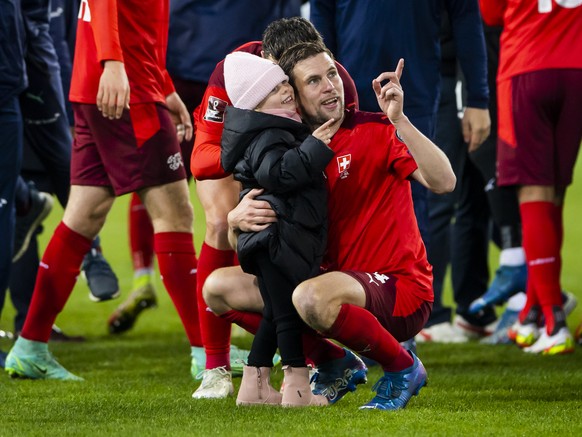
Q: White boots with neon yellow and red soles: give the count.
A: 2